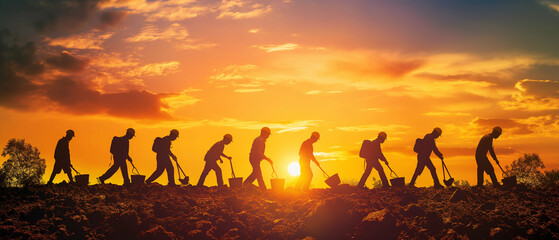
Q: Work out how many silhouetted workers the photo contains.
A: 9